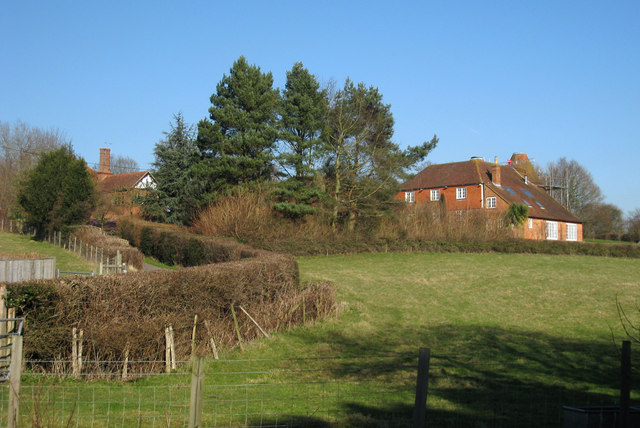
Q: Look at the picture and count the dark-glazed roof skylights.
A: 4